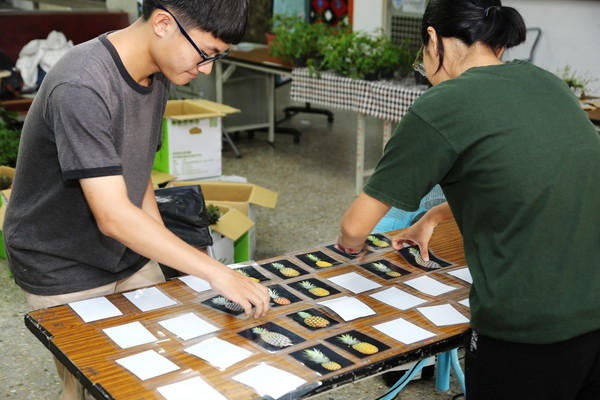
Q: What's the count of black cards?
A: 14